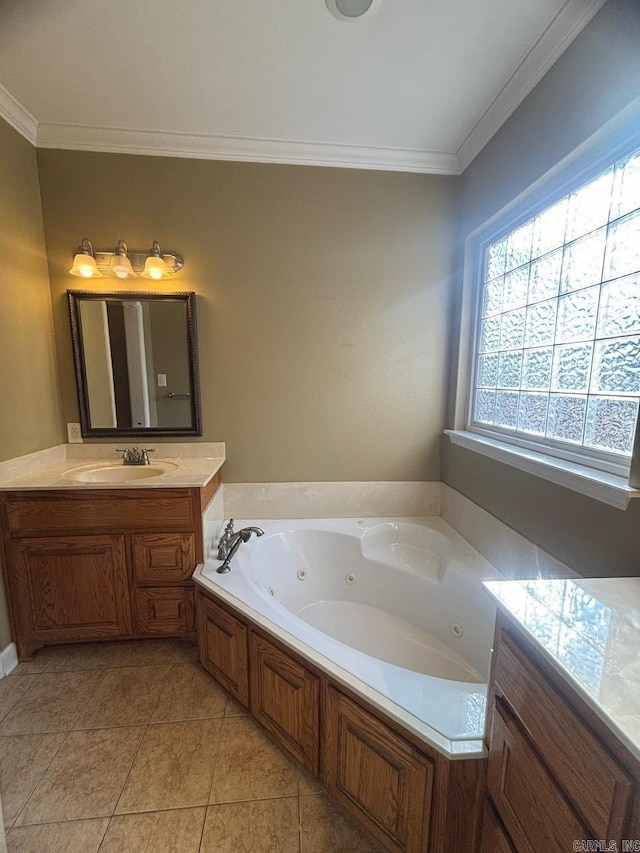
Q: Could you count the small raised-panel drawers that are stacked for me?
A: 2